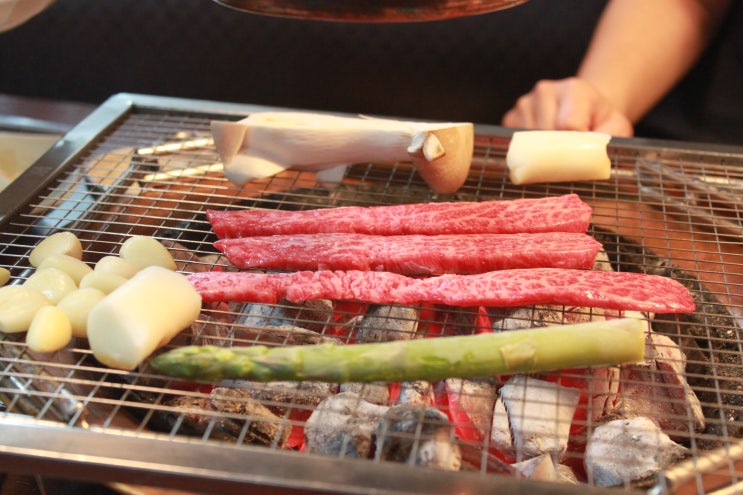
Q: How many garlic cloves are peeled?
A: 10